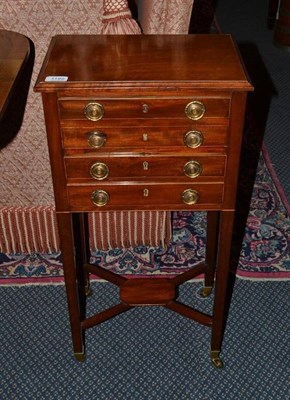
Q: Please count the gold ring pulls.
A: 8